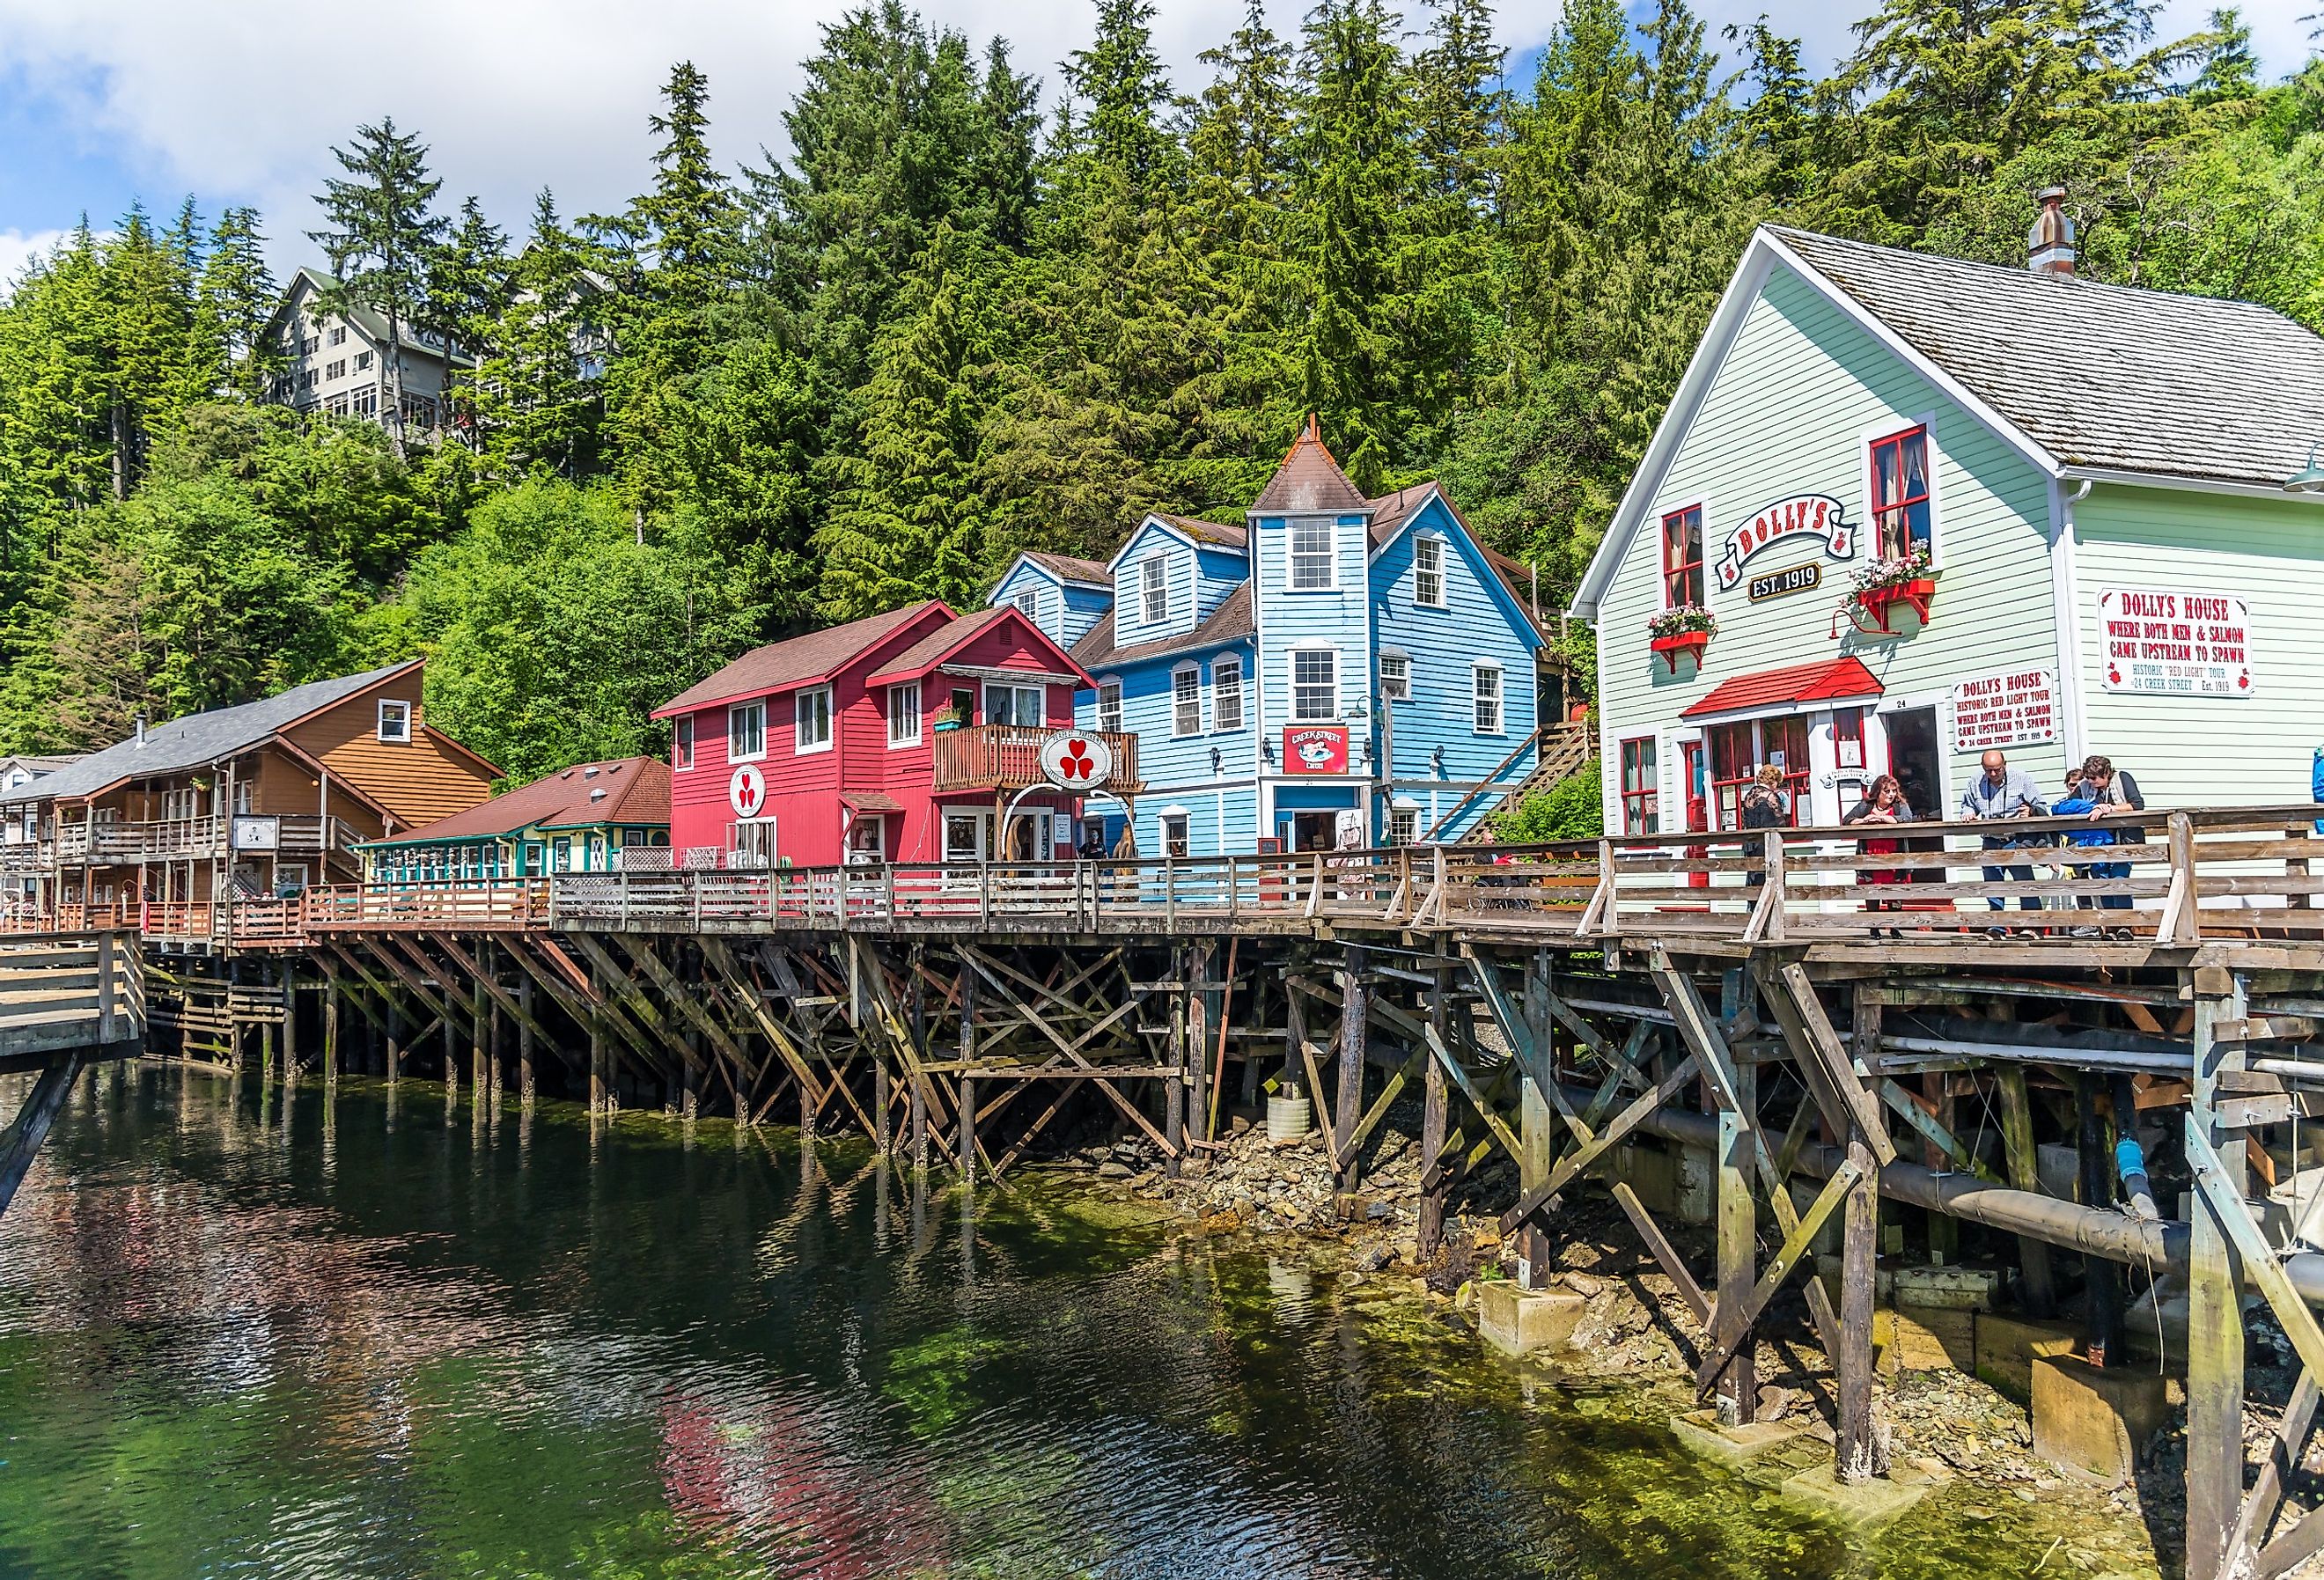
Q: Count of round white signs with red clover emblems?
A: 2